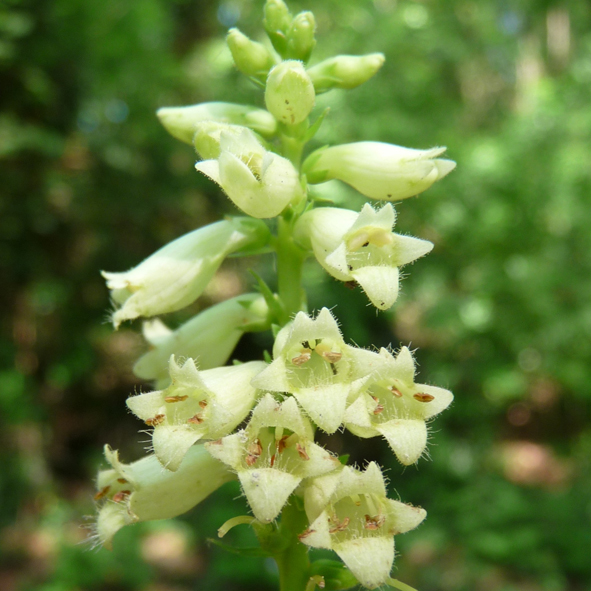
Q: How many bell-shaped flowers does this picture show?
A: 11